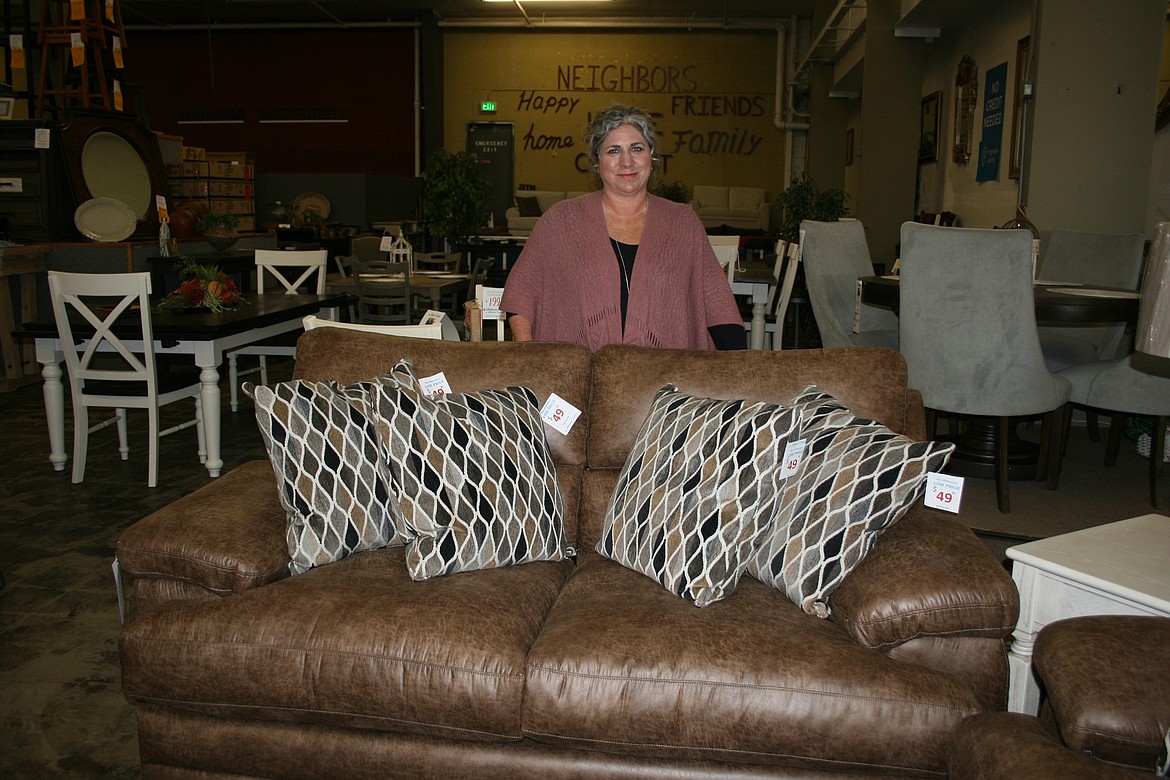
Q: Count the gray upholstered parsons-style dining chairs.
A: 4